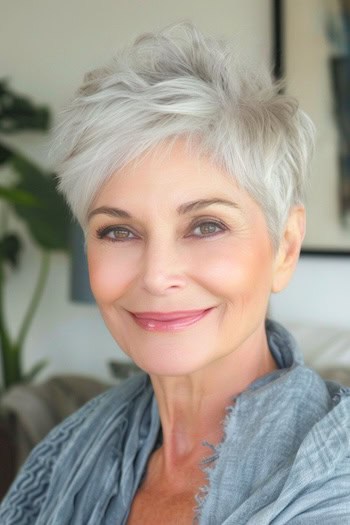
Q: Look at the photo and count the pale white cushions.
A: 1